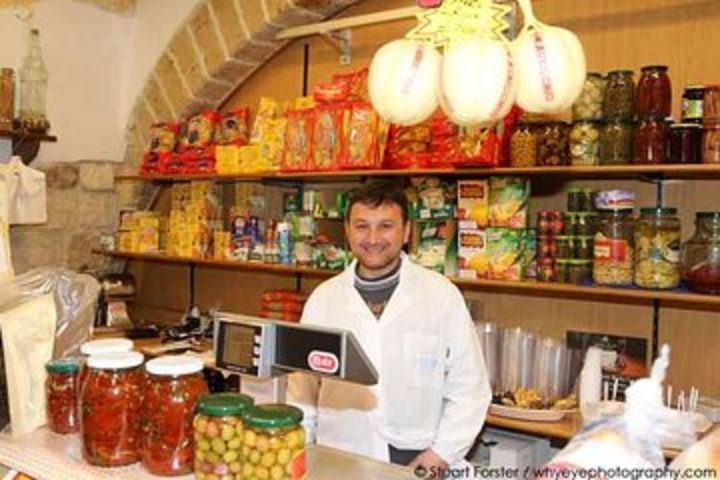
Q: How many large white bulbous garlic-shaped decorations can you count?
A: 3